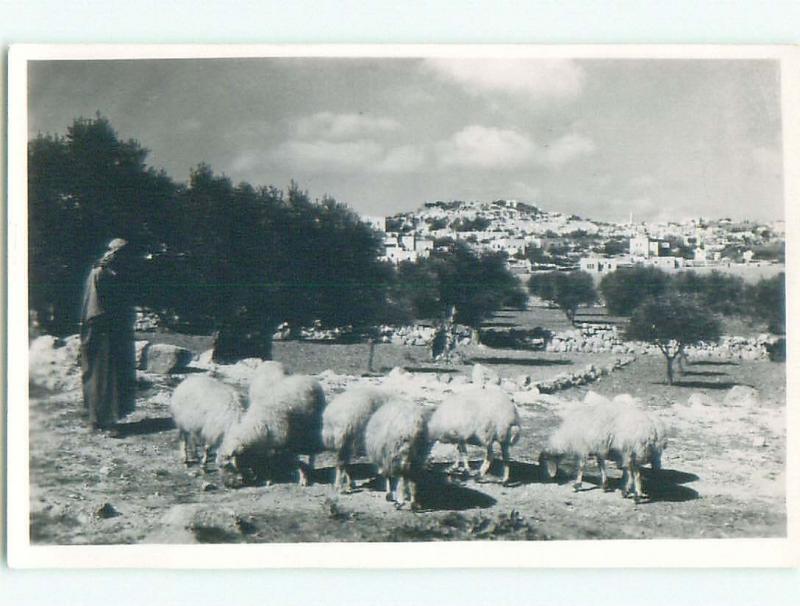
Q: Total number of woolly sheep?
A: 8